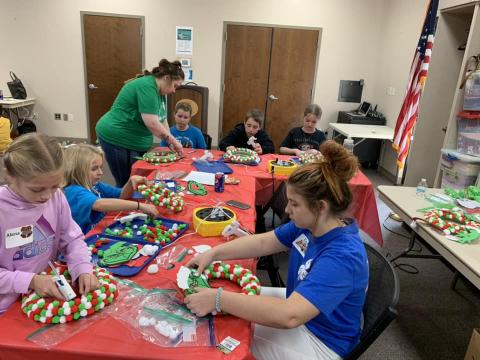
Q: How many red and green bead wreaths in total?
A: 7